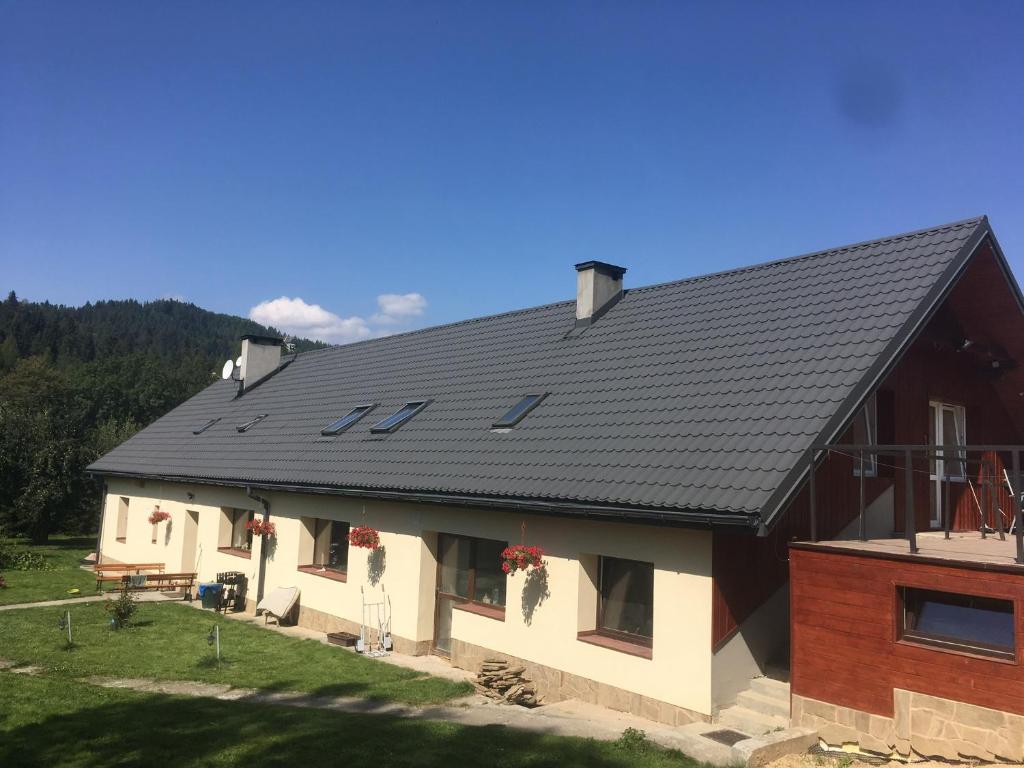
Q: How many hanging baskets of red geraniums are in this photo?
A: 4